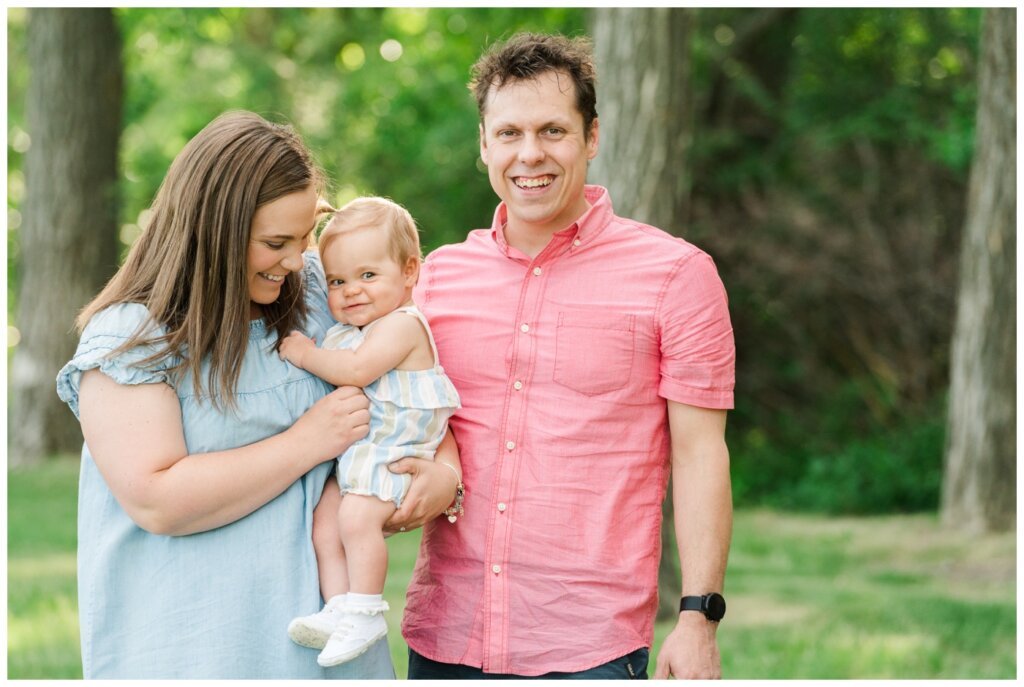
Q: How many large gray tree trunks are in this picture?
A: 3